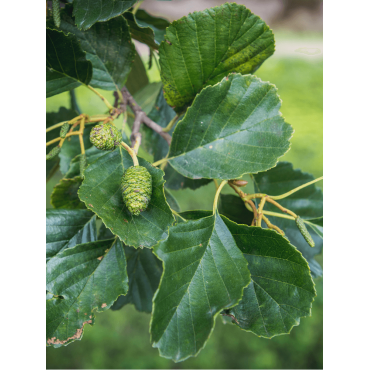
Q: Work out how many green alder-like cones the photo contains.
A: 2